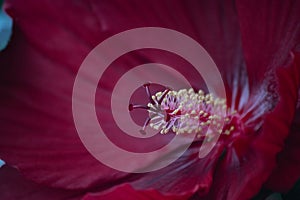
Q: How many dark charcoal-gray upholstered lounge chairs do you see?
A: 0